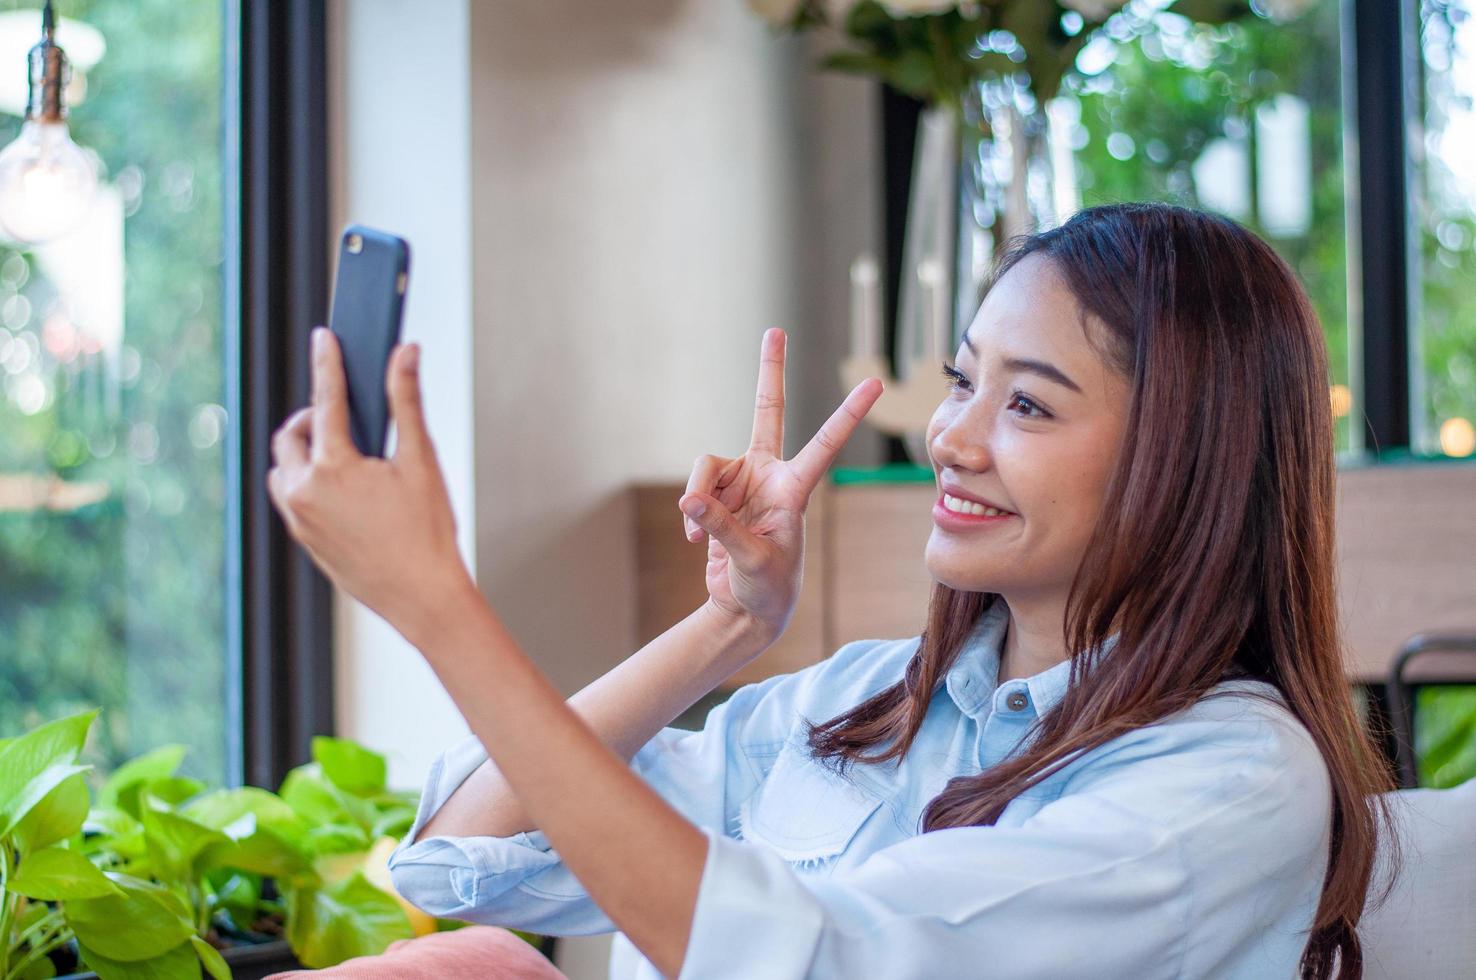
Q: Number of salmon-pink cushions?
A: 1